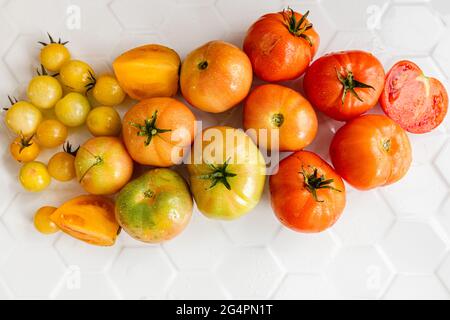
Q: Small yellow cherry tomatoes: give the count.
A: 12